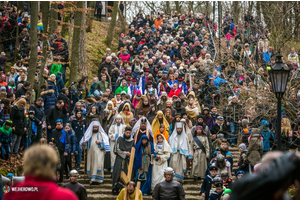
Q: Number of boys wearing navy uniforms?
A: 2